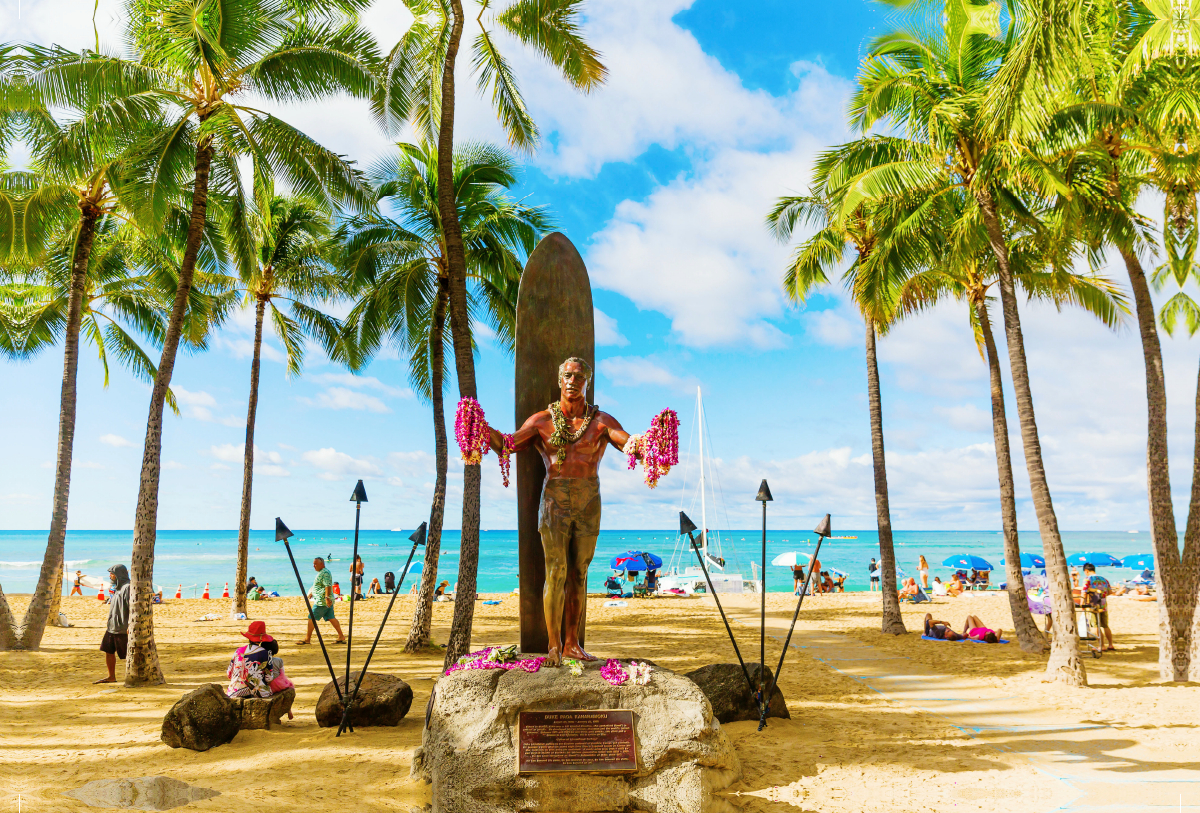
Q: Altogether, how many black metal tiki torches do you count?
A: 6